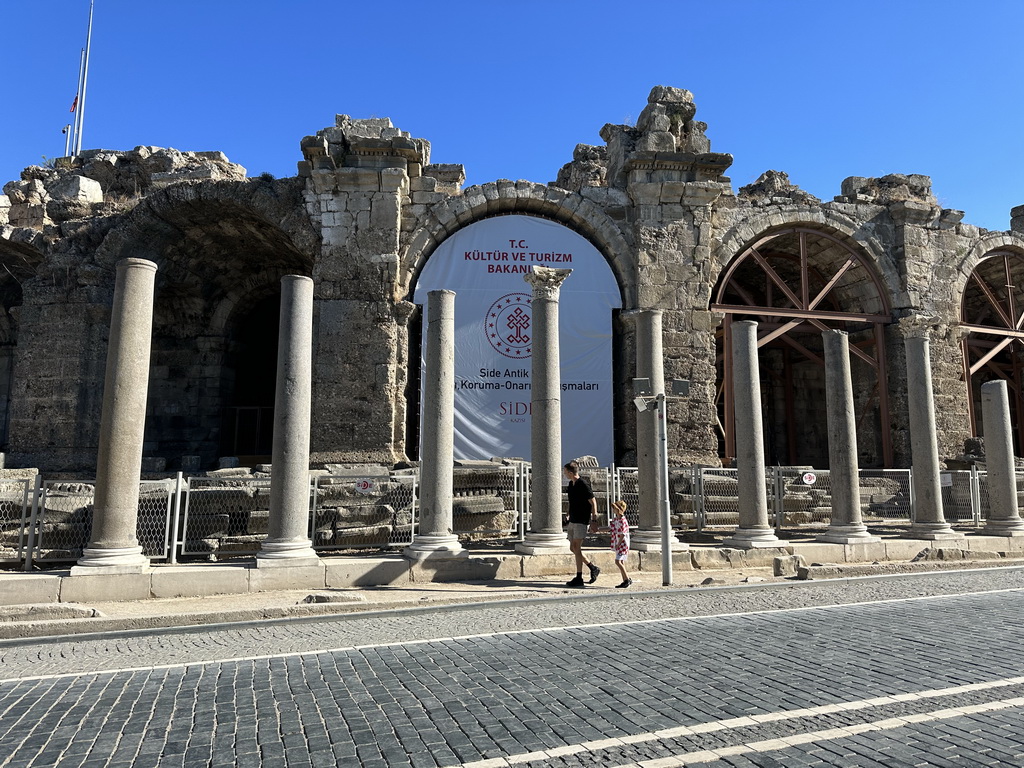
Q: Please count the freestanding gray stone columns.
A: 9